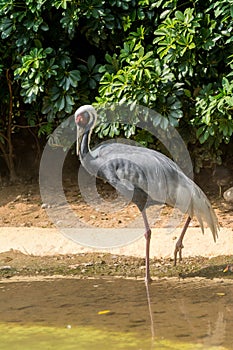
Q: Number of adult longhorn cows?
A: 0